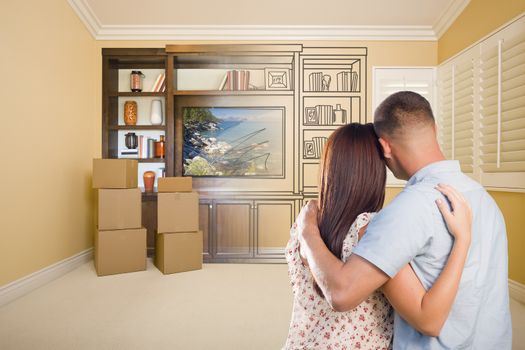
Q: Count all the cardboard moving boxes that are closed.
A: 6